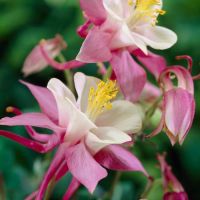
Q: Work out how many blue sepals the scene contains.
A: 0